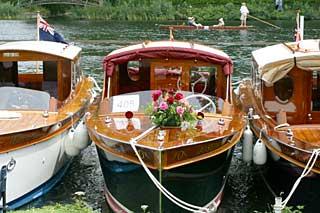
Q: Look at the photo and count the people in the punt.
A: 3